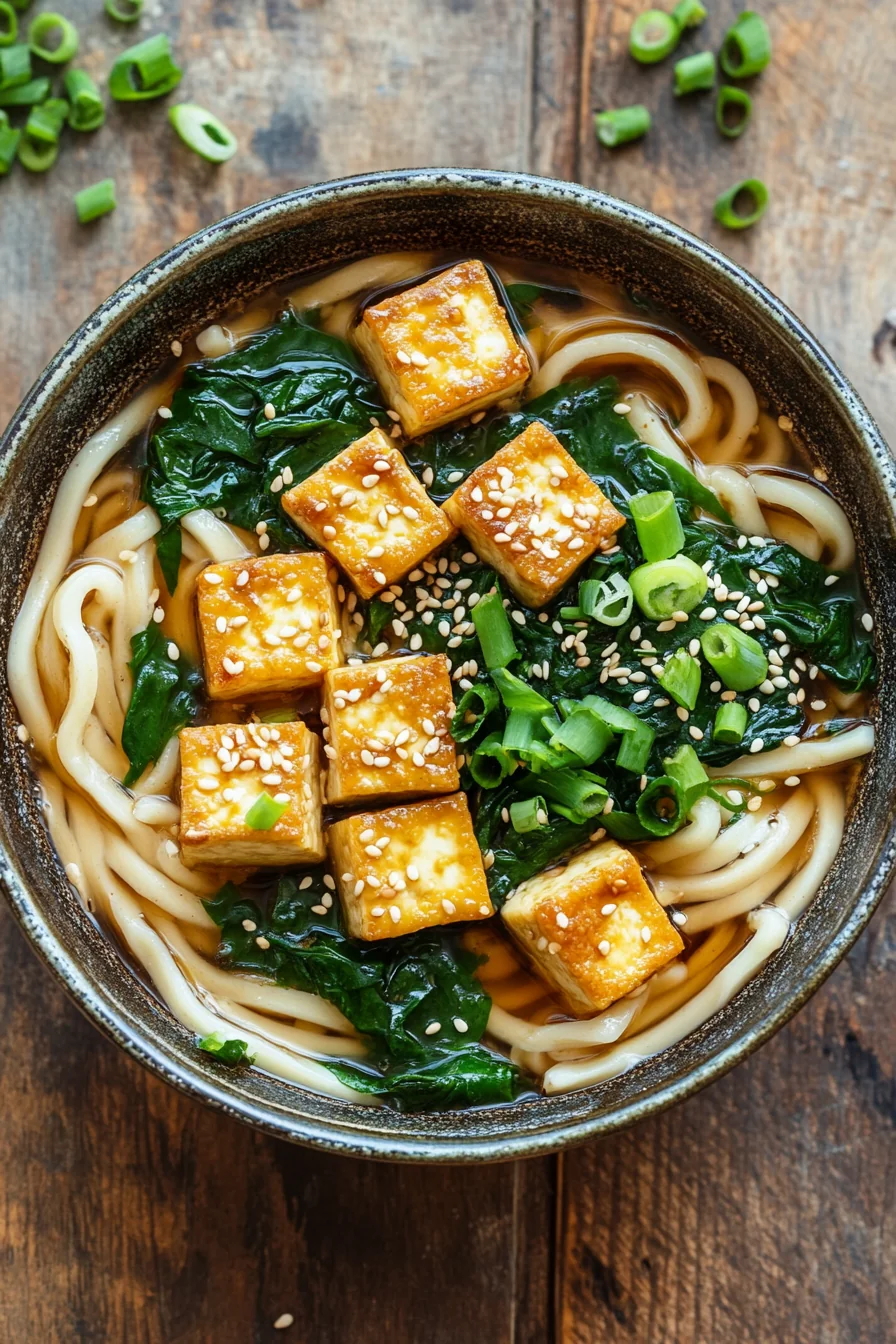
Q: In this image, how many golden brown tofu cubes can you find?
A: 8